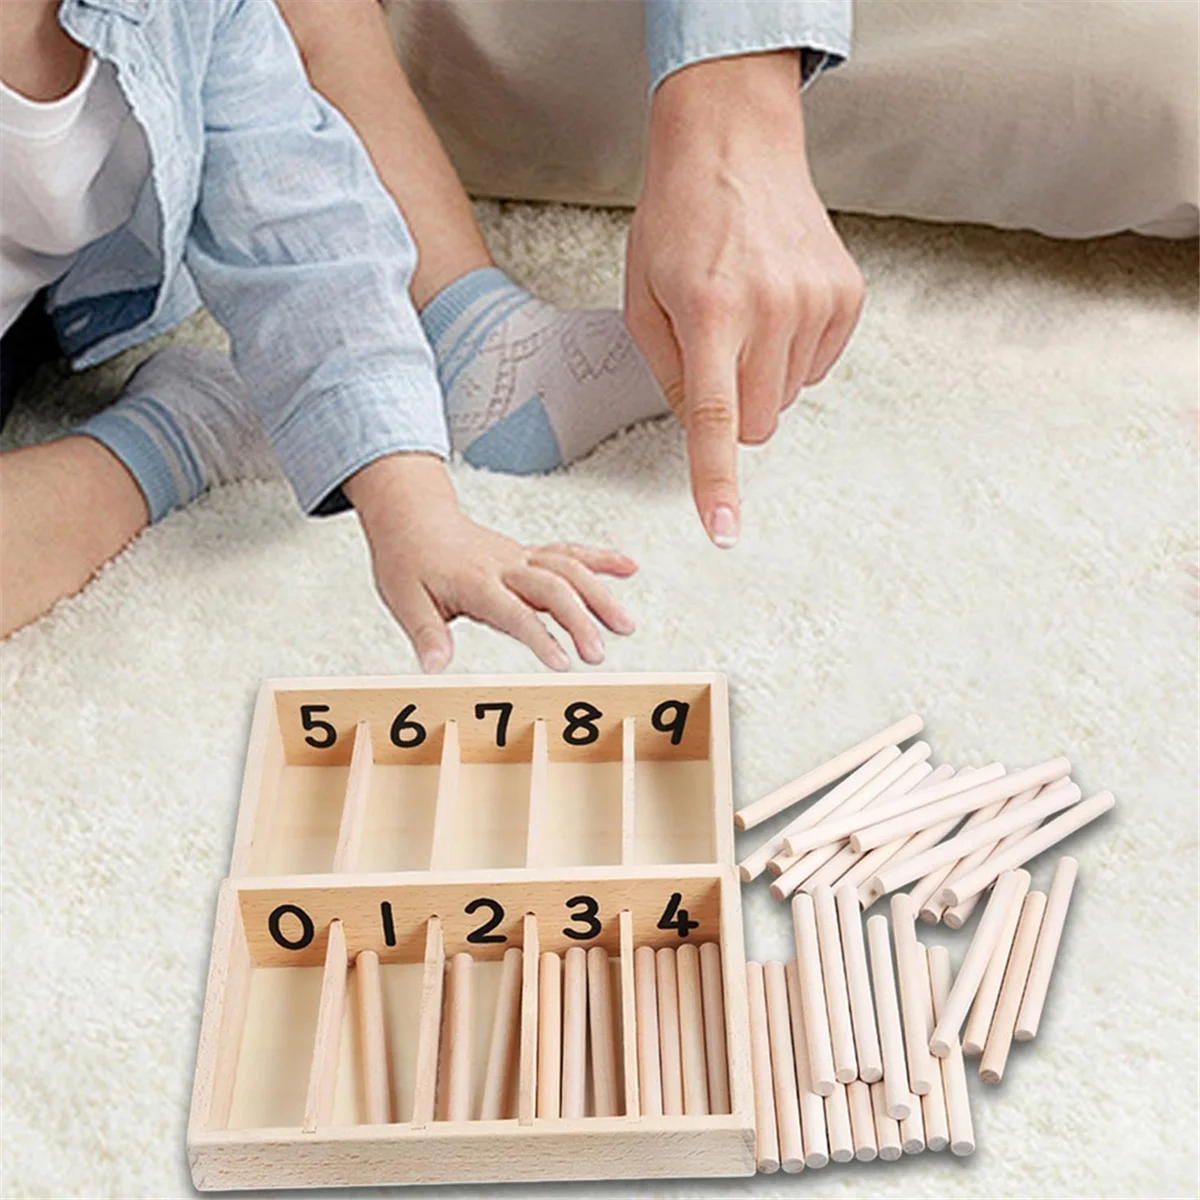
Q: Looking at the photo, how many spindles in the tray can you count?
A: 10